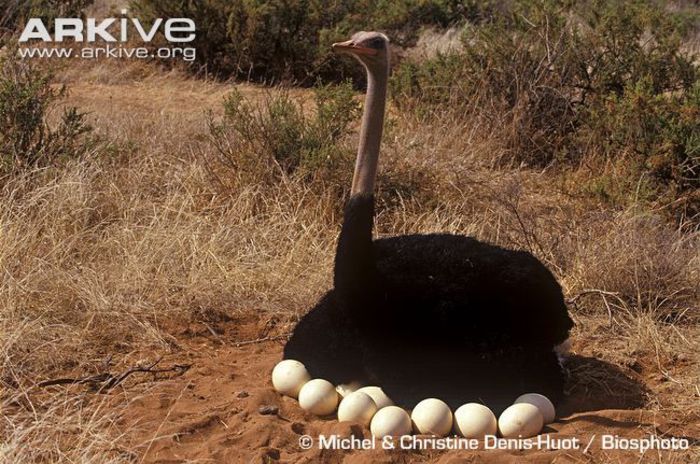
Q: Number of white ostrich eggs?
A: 9